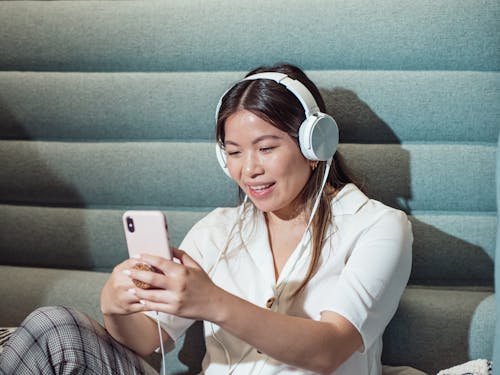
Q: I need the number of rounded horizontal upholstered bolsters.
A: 5